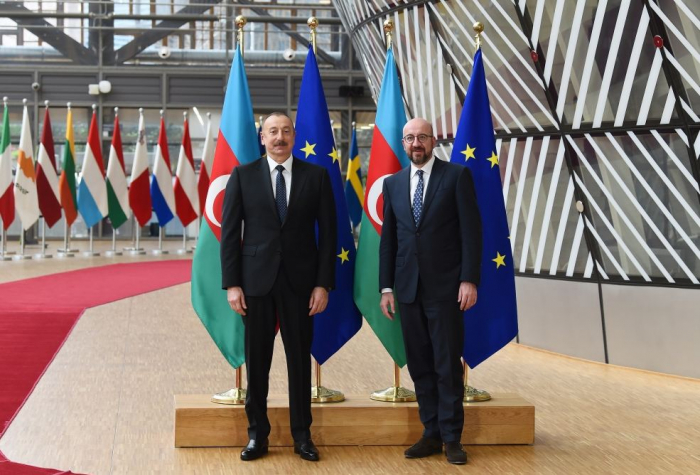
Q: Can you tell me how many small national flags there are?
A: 11